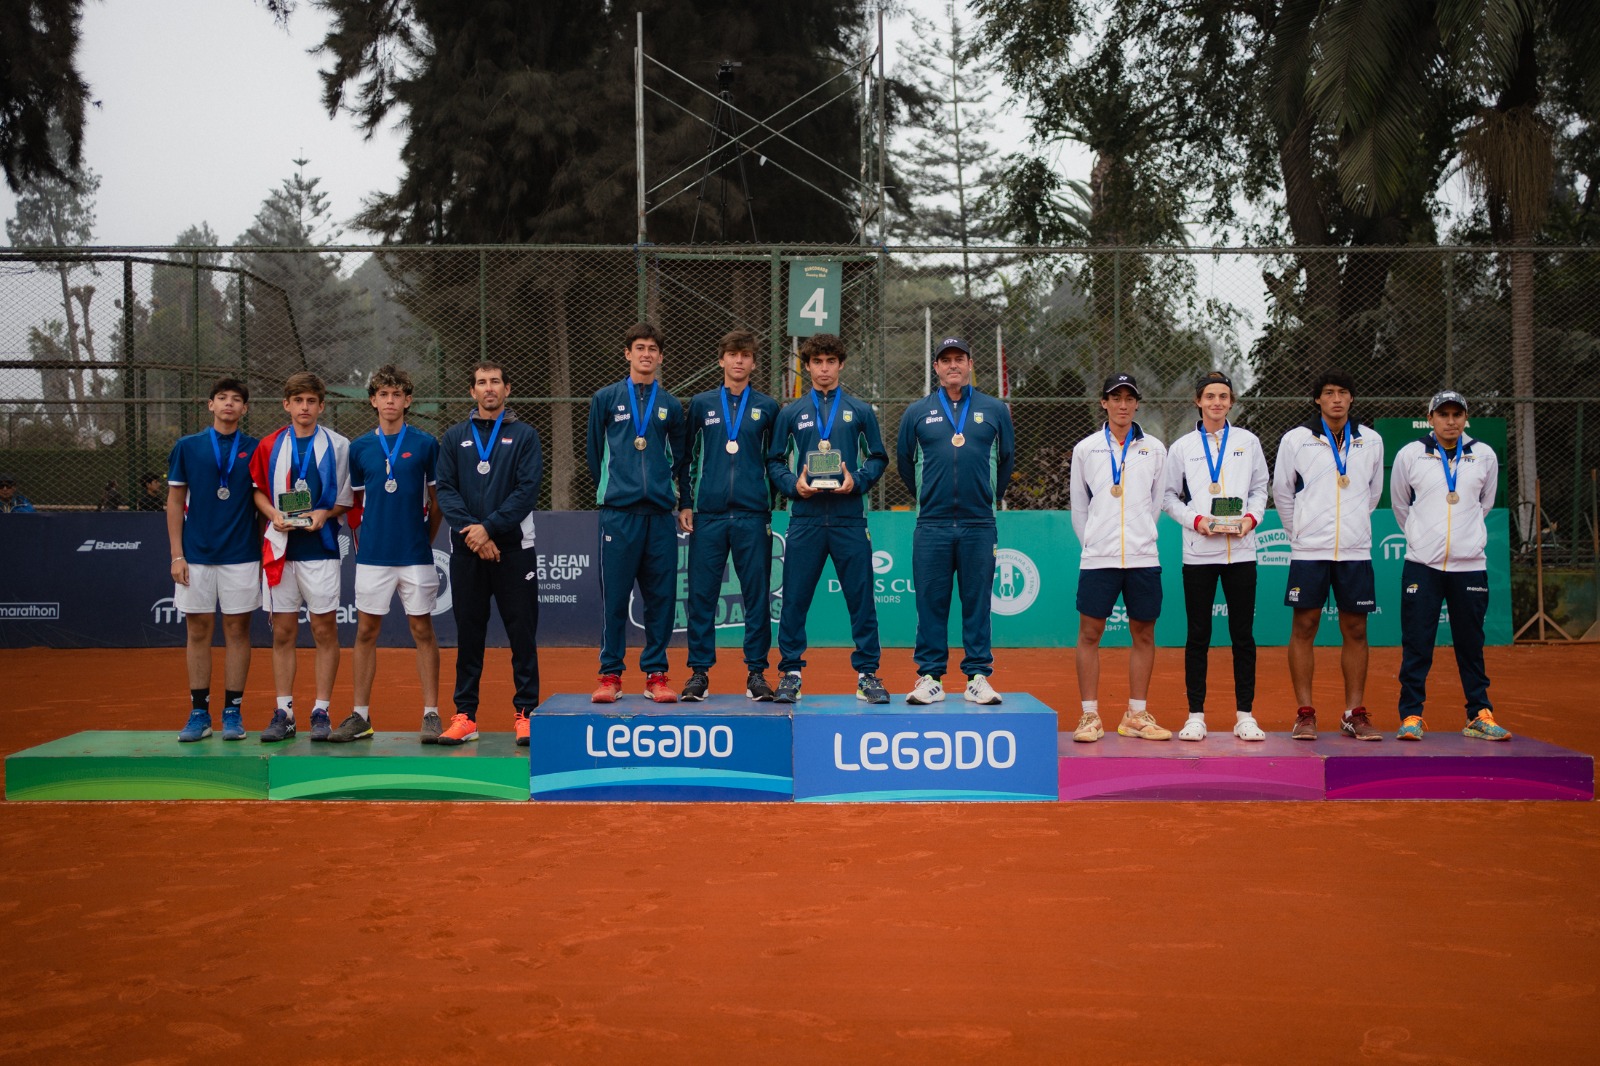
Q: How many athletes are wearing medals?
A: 12